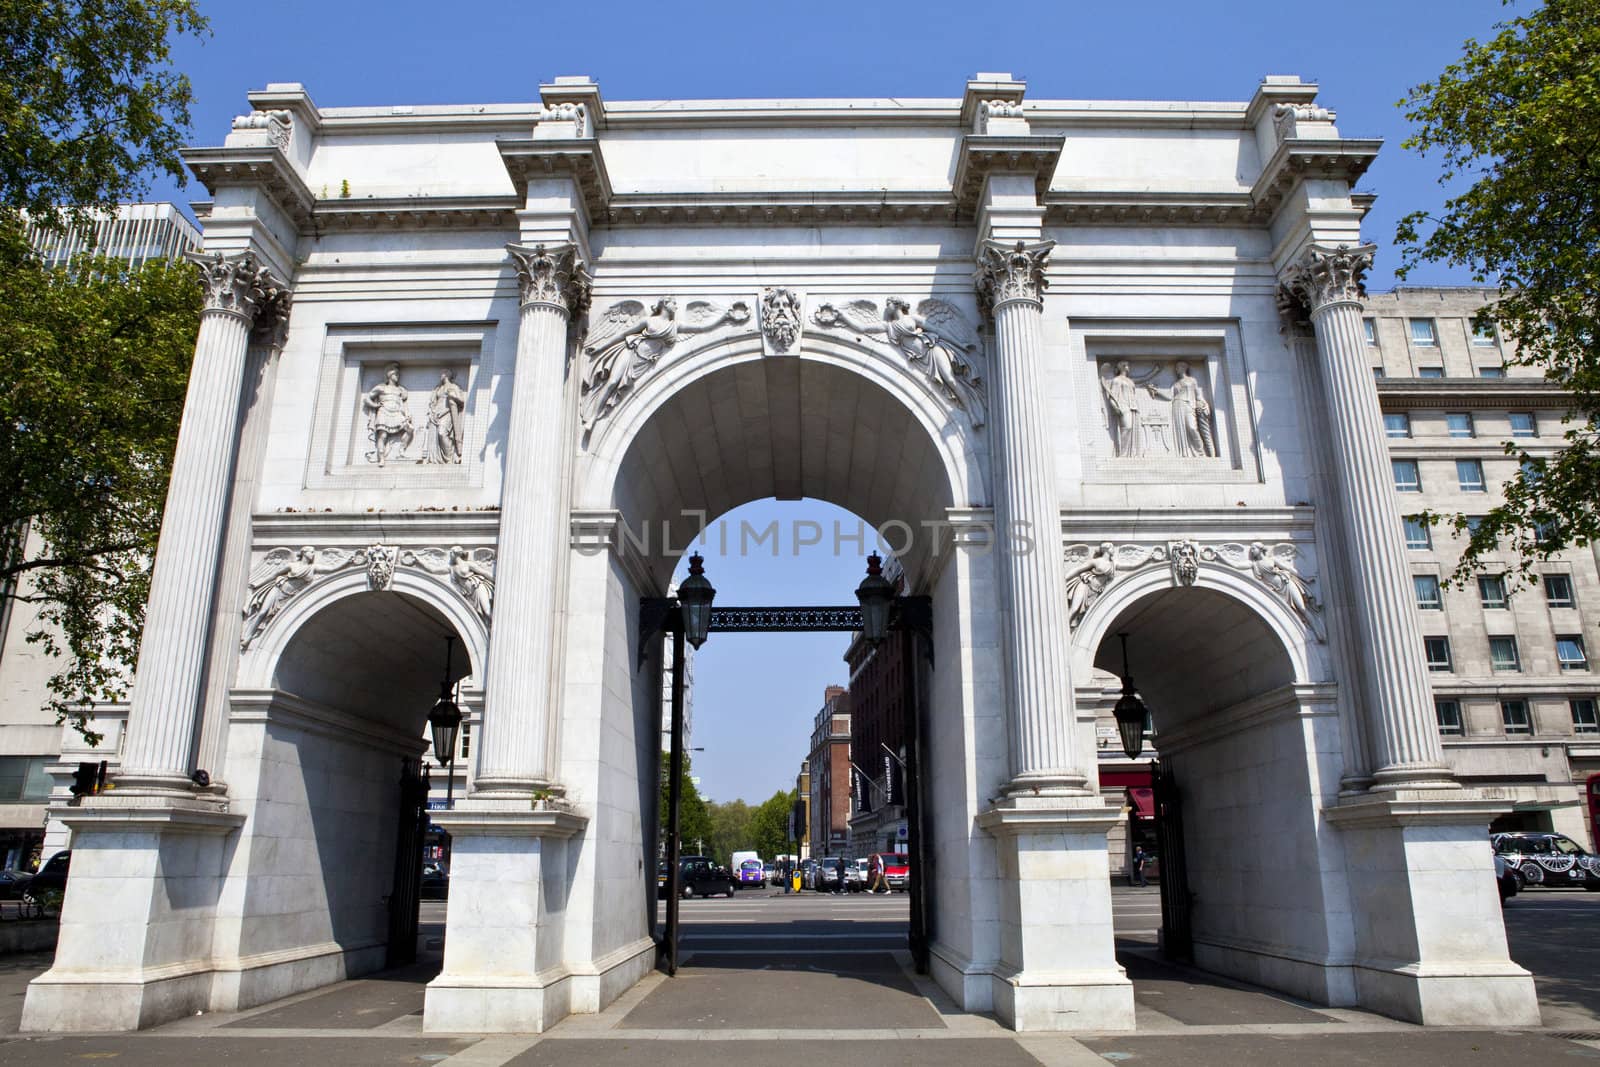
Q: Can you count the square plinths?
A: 4